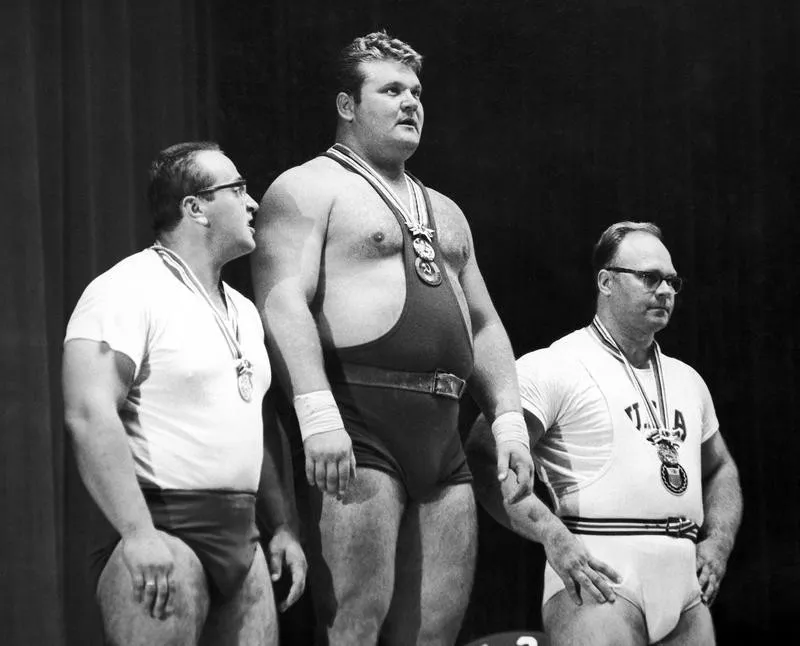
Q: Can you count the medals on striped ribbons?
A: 3